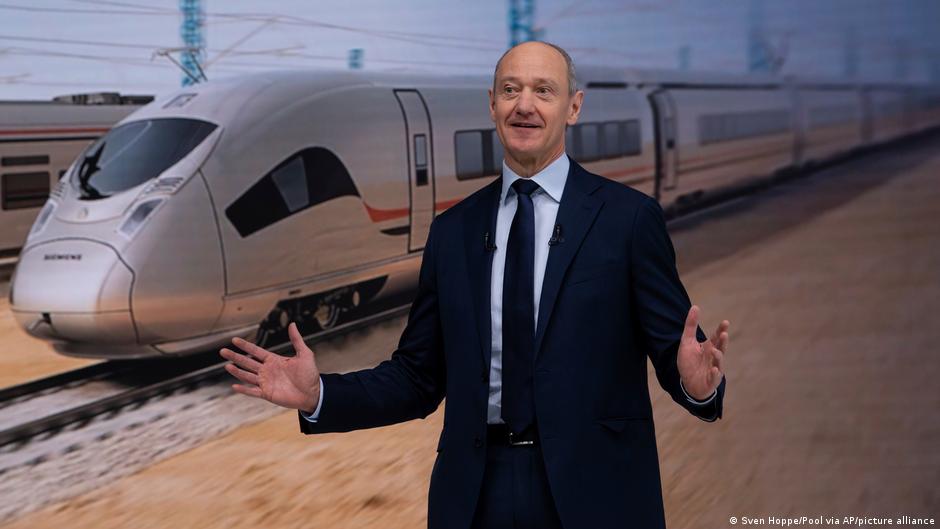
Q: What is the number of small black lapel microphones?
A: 2